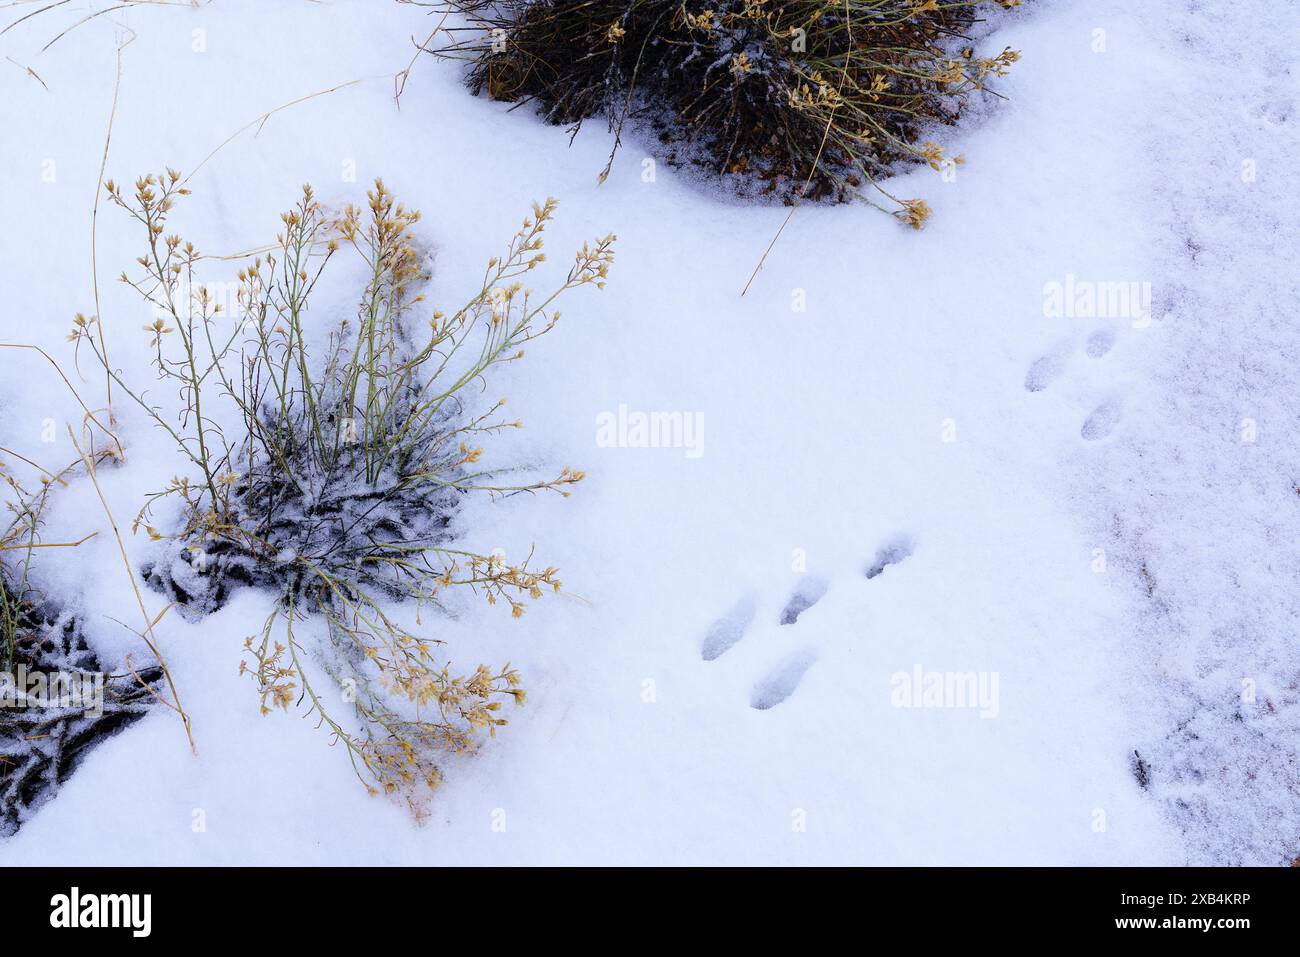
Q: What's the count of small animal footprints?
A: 7